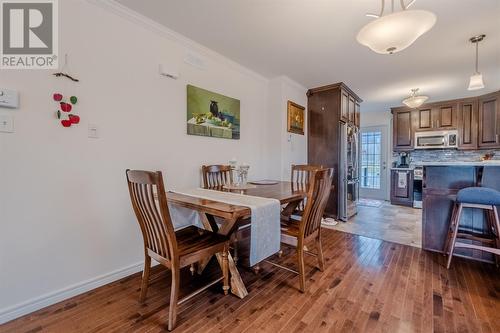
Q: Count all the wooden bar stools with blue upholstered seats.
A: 1